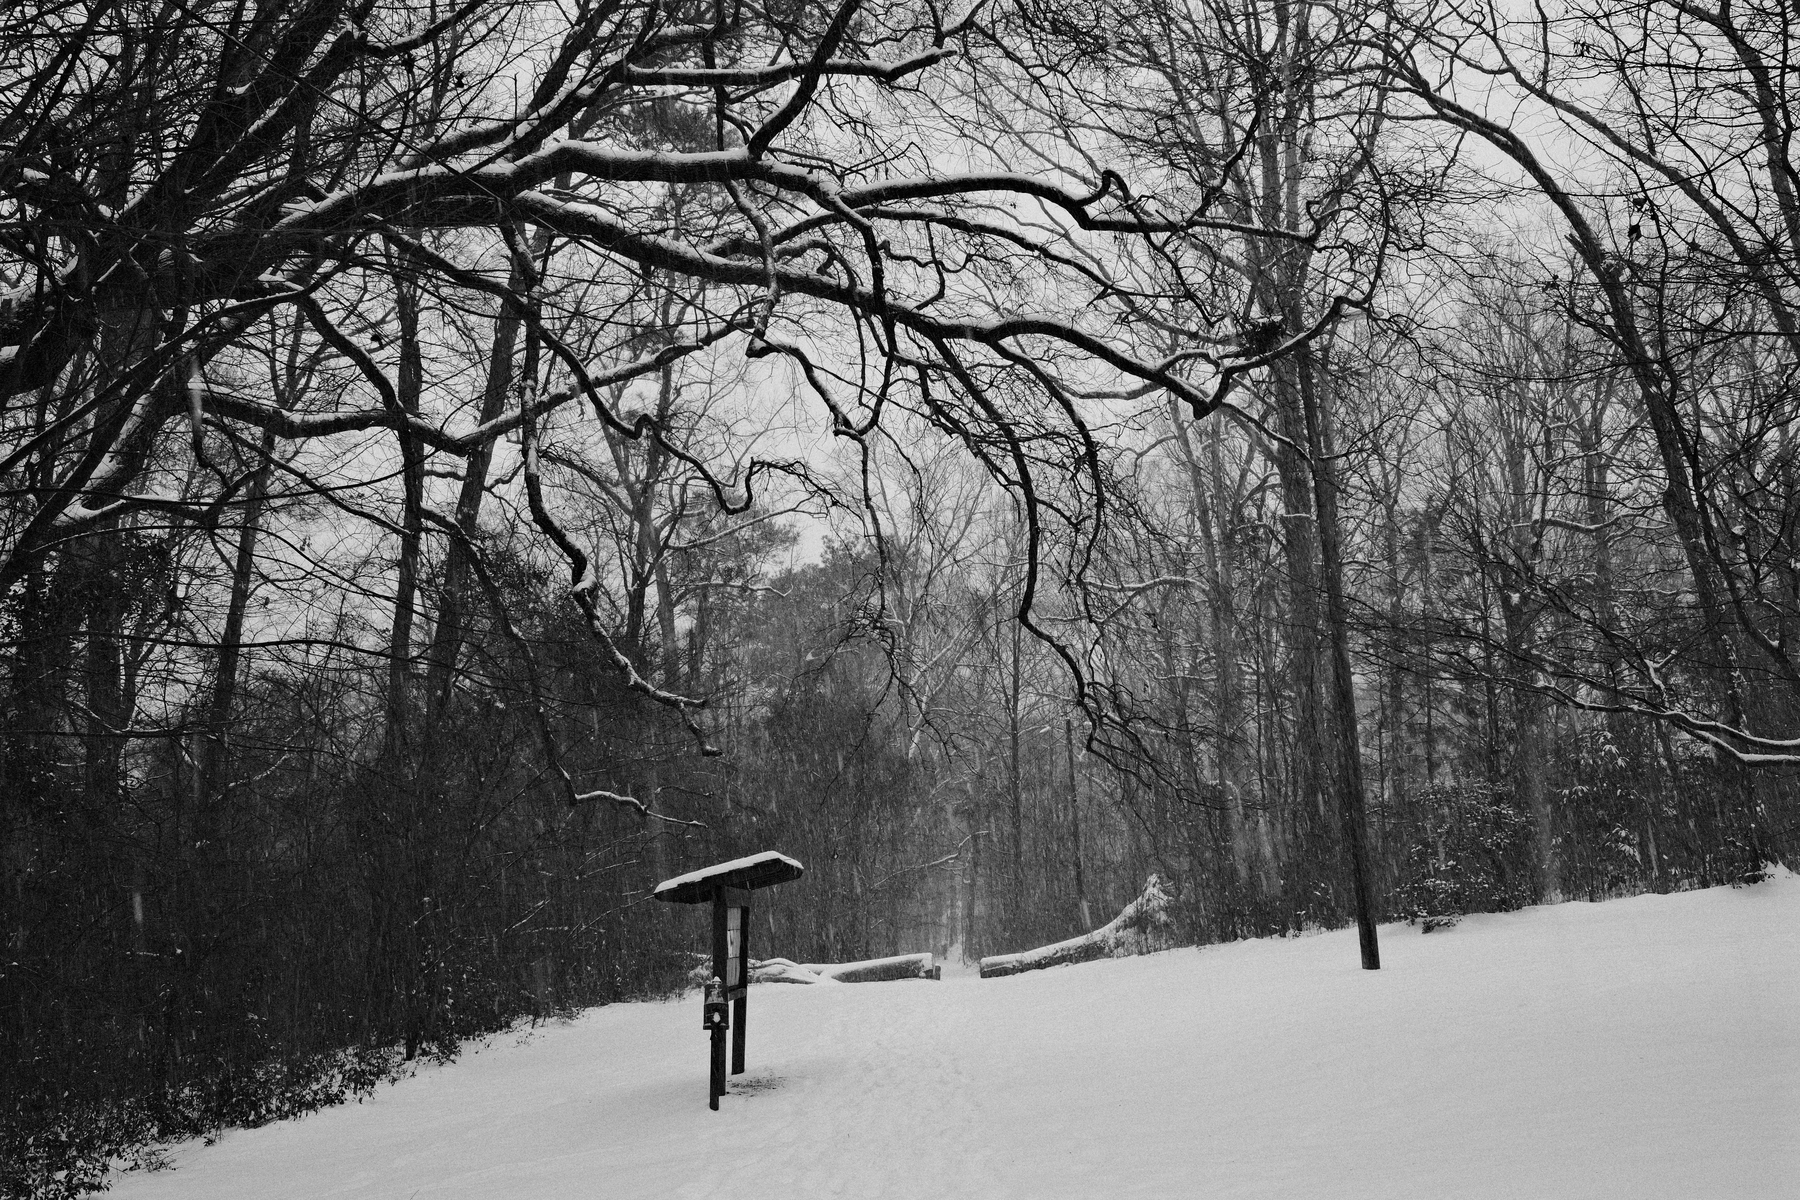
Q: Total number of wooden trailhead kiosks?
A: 1